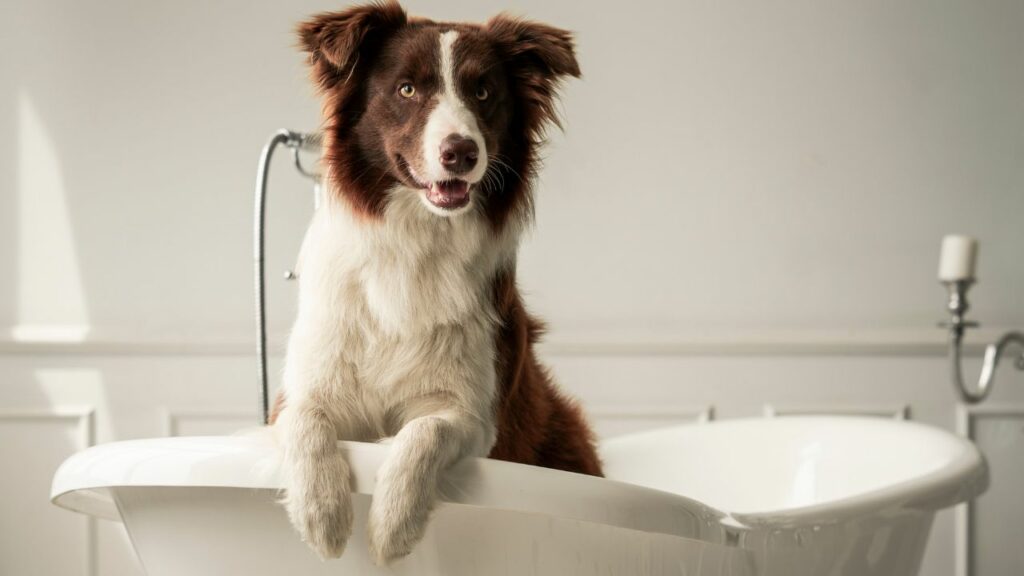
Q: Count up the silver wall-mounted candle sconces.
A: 1